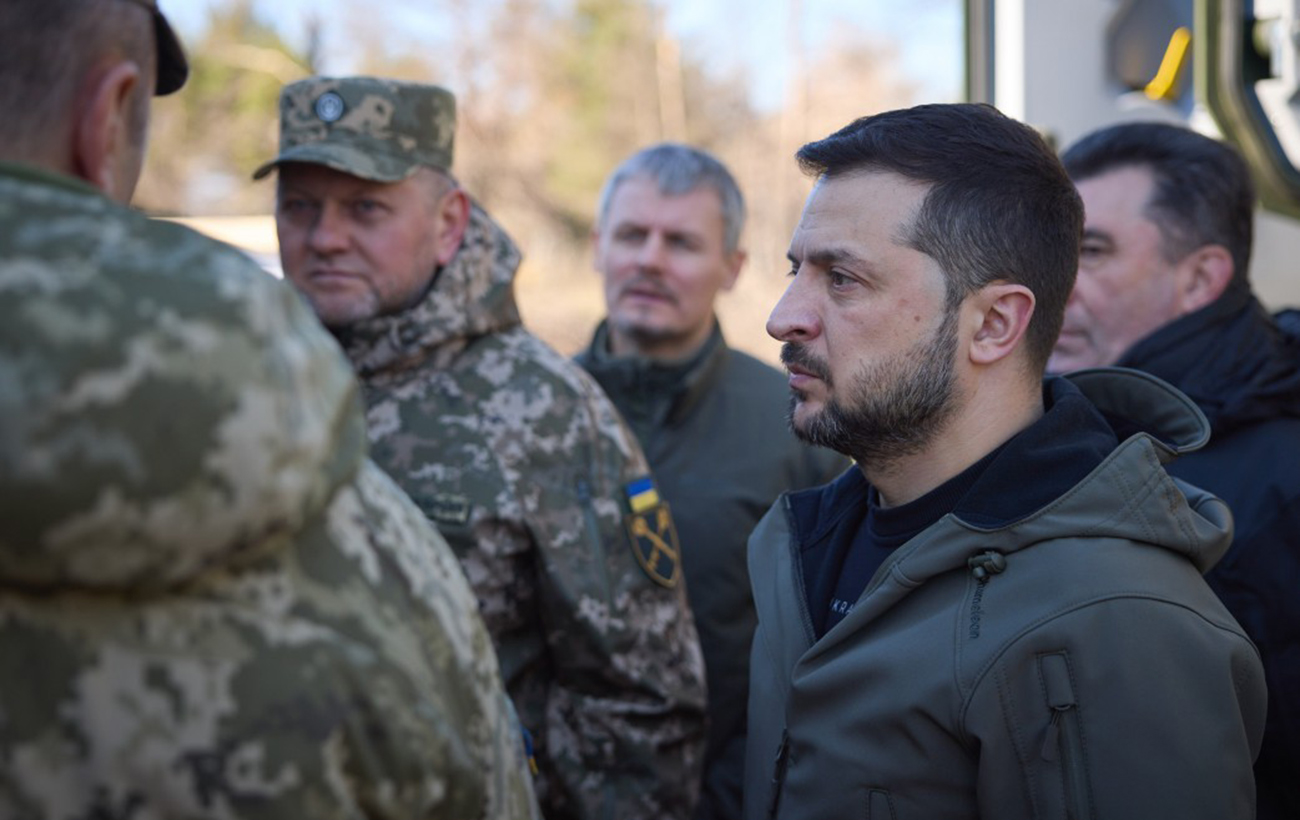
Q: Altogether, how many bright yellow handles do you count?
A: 1